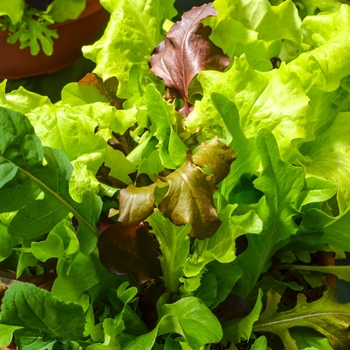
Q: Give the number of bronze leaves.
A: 3